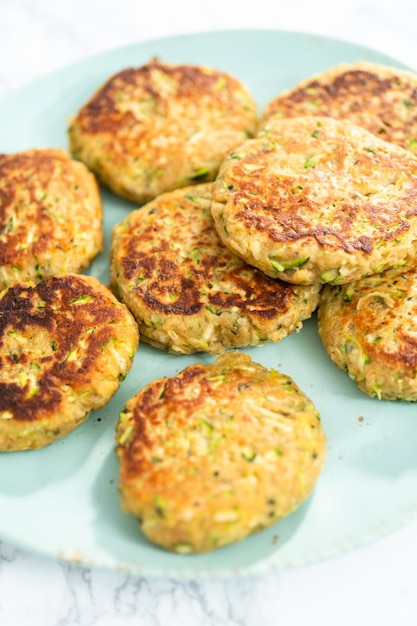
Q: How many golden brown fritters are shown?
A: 8